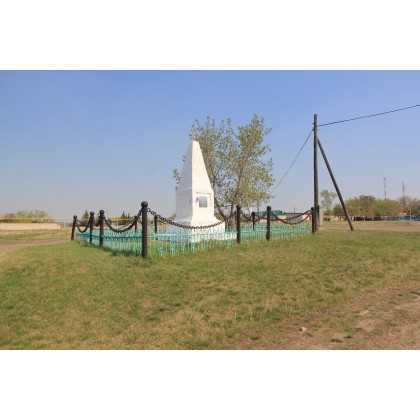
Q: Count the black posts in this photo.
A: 10